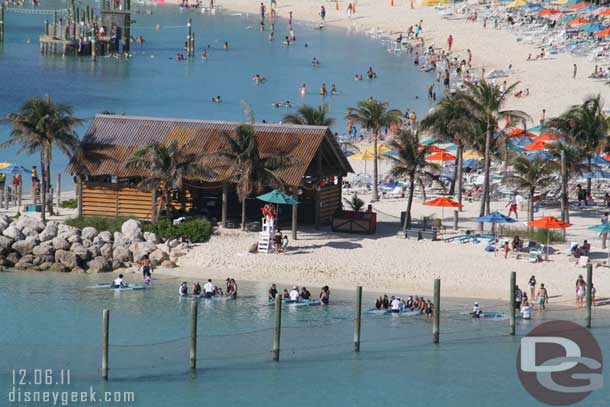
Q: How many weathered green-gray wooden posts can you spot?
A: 7